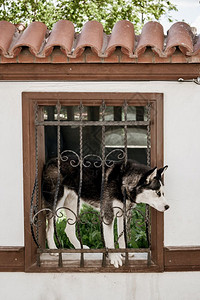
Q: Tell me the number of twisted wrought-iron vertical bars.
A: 6